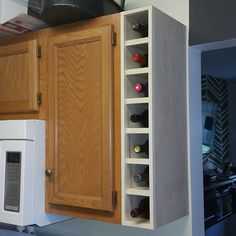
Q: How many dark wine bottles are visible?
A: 7